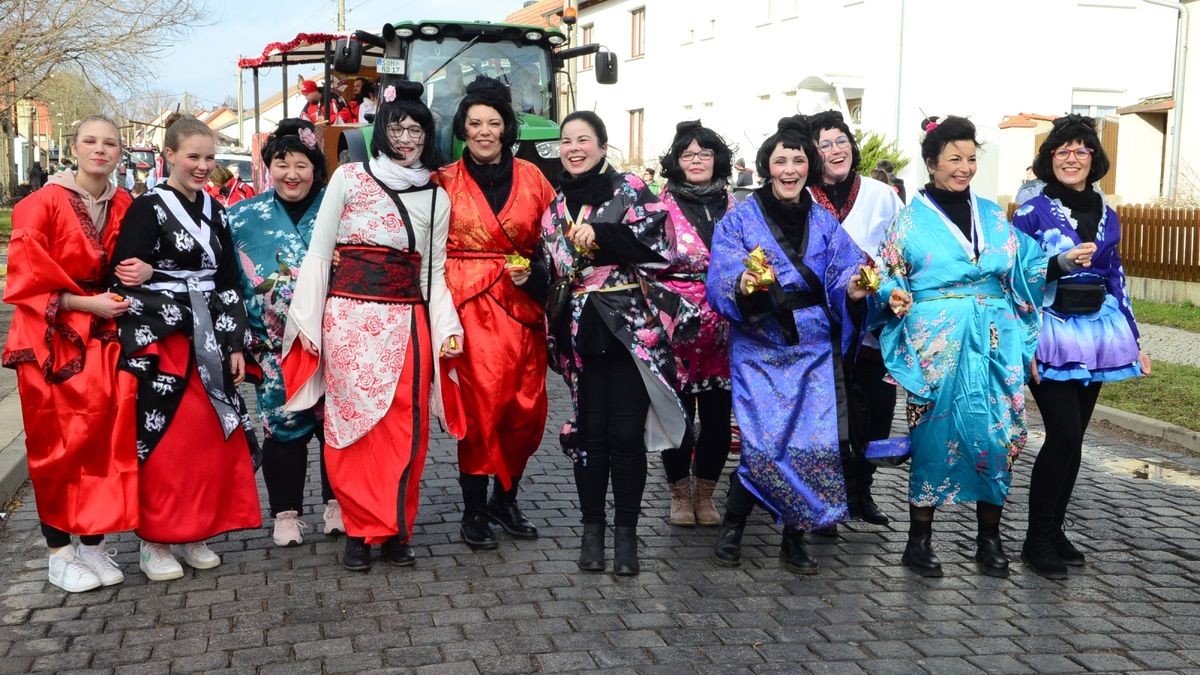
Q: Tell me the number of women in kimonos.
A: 11